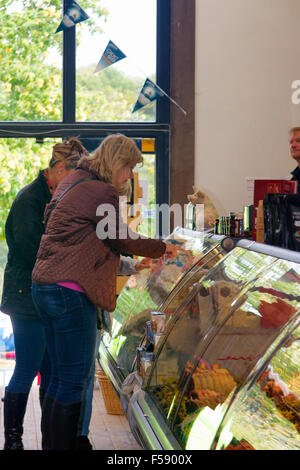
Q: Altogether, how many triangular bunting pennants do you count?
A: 3